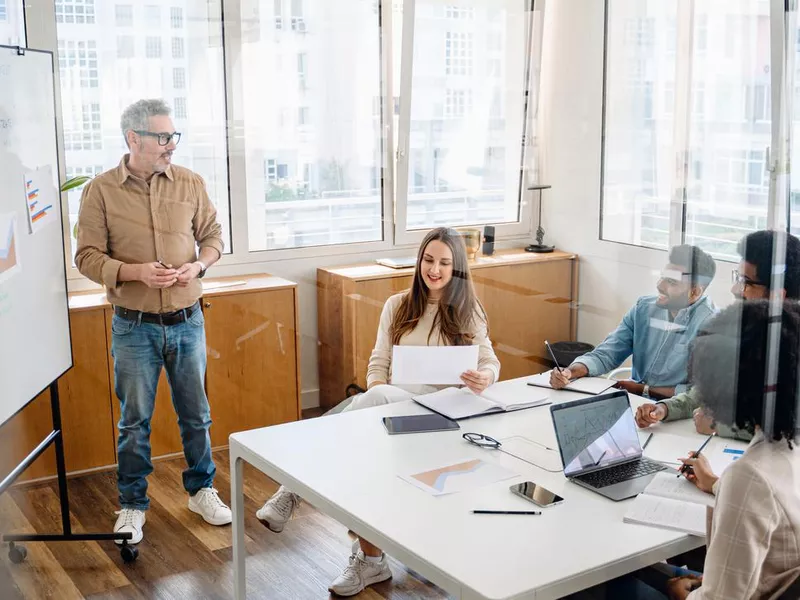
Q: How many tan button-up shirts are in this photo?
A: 1